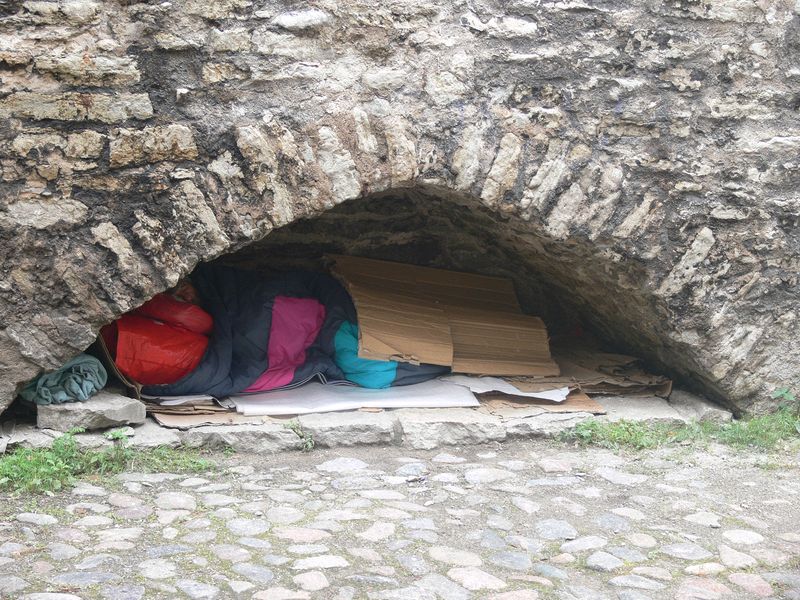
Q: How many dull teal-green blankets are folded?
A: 1